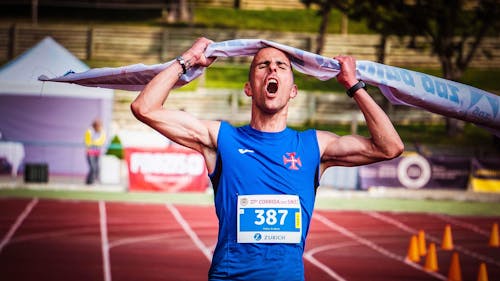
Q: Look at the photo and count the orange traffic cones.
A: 7